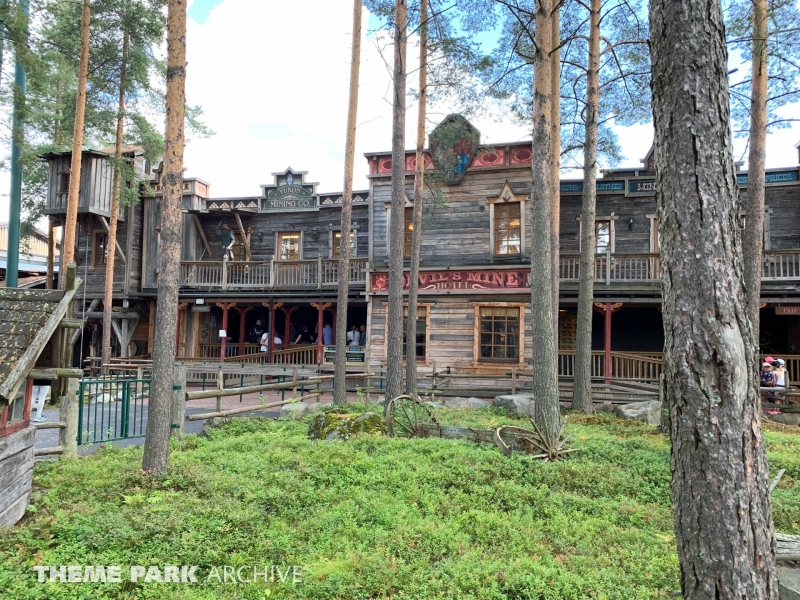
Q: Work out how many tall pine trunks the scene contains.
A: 11